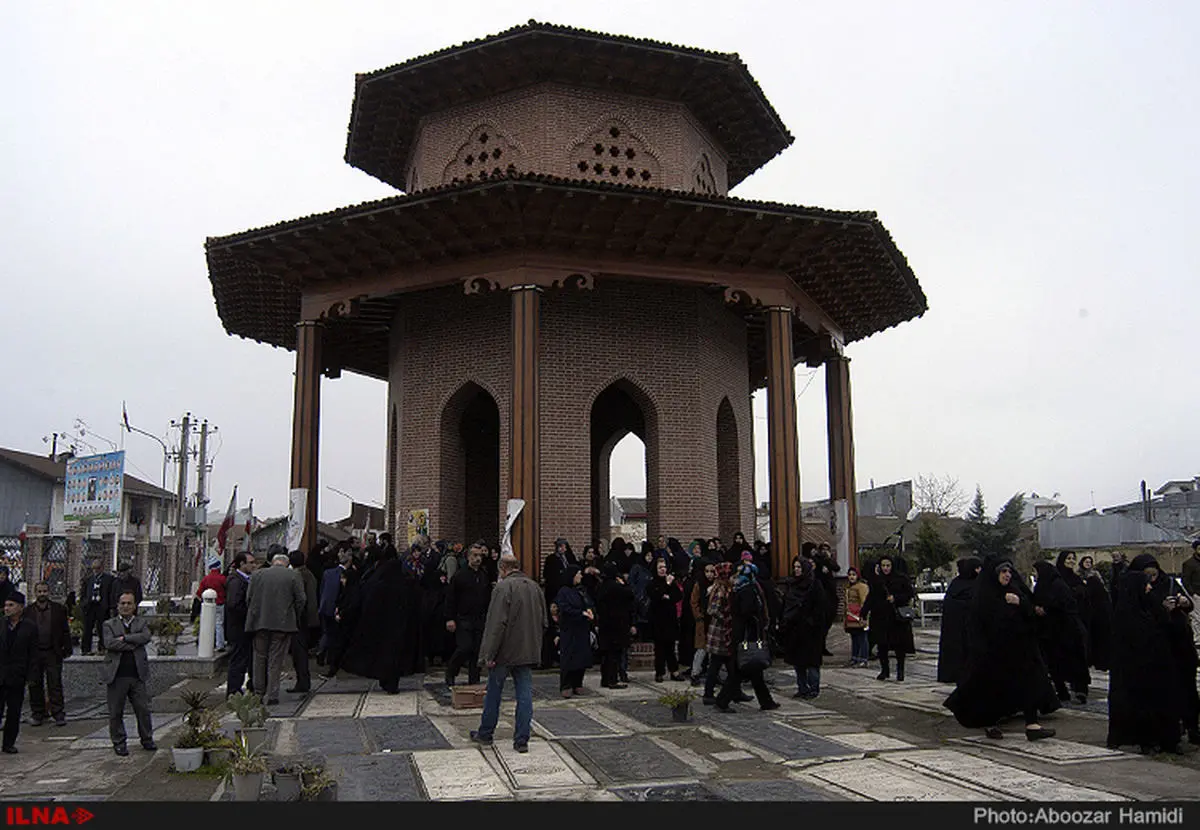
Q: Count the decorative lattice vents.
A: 3